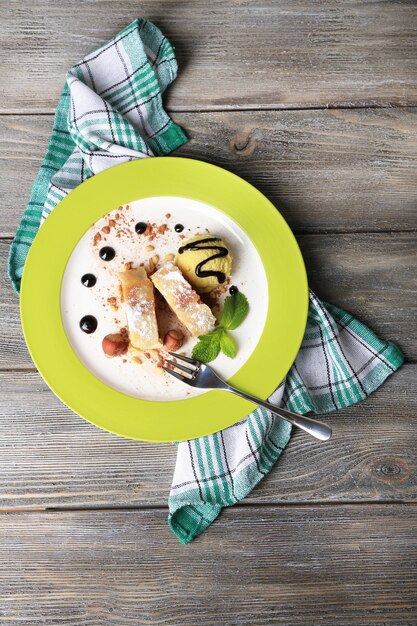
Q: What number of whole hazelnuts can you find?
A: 2